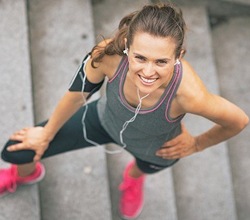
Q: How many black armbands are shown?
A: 1